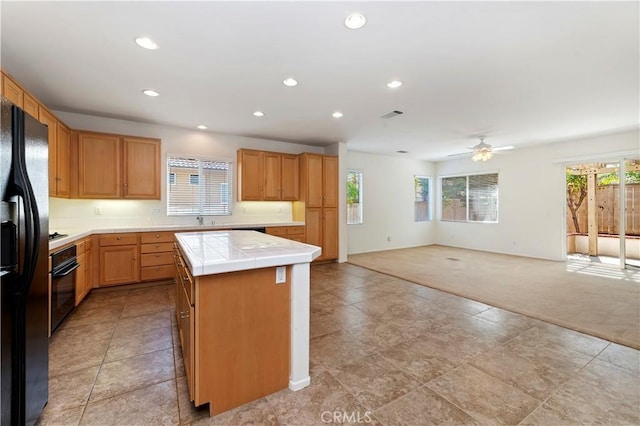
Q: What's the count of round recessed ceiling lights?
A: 8